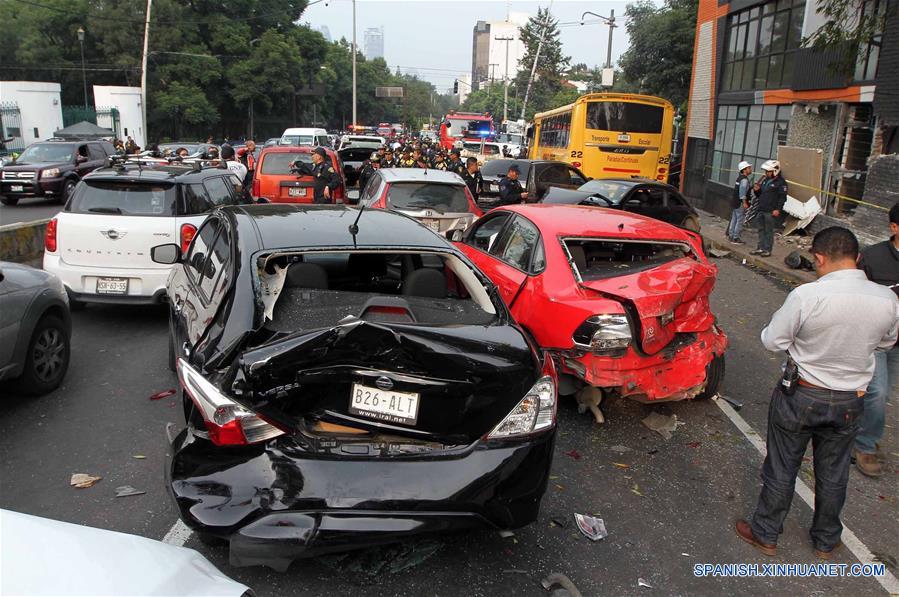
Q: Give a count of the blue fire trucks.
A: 0